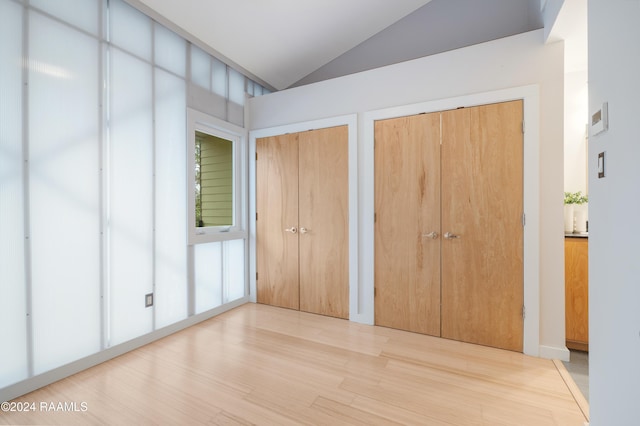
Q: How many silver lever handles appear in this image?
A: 4